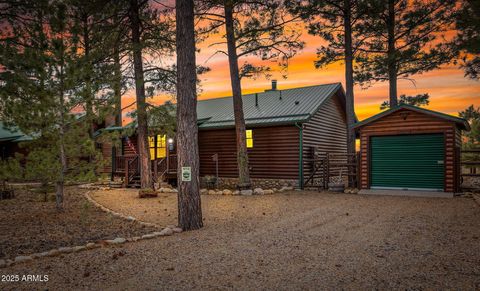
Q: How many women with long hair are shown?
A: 0